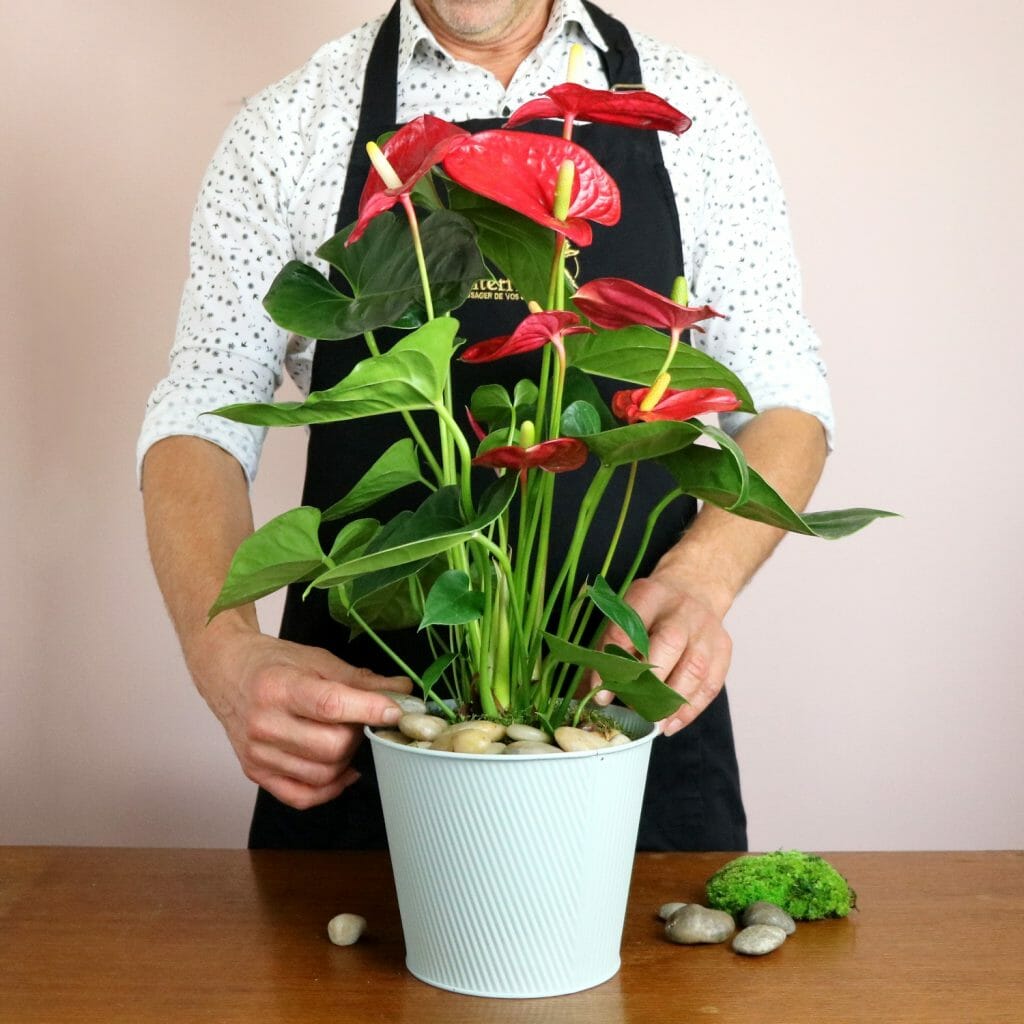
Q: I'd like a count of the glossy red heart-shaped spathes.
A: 7